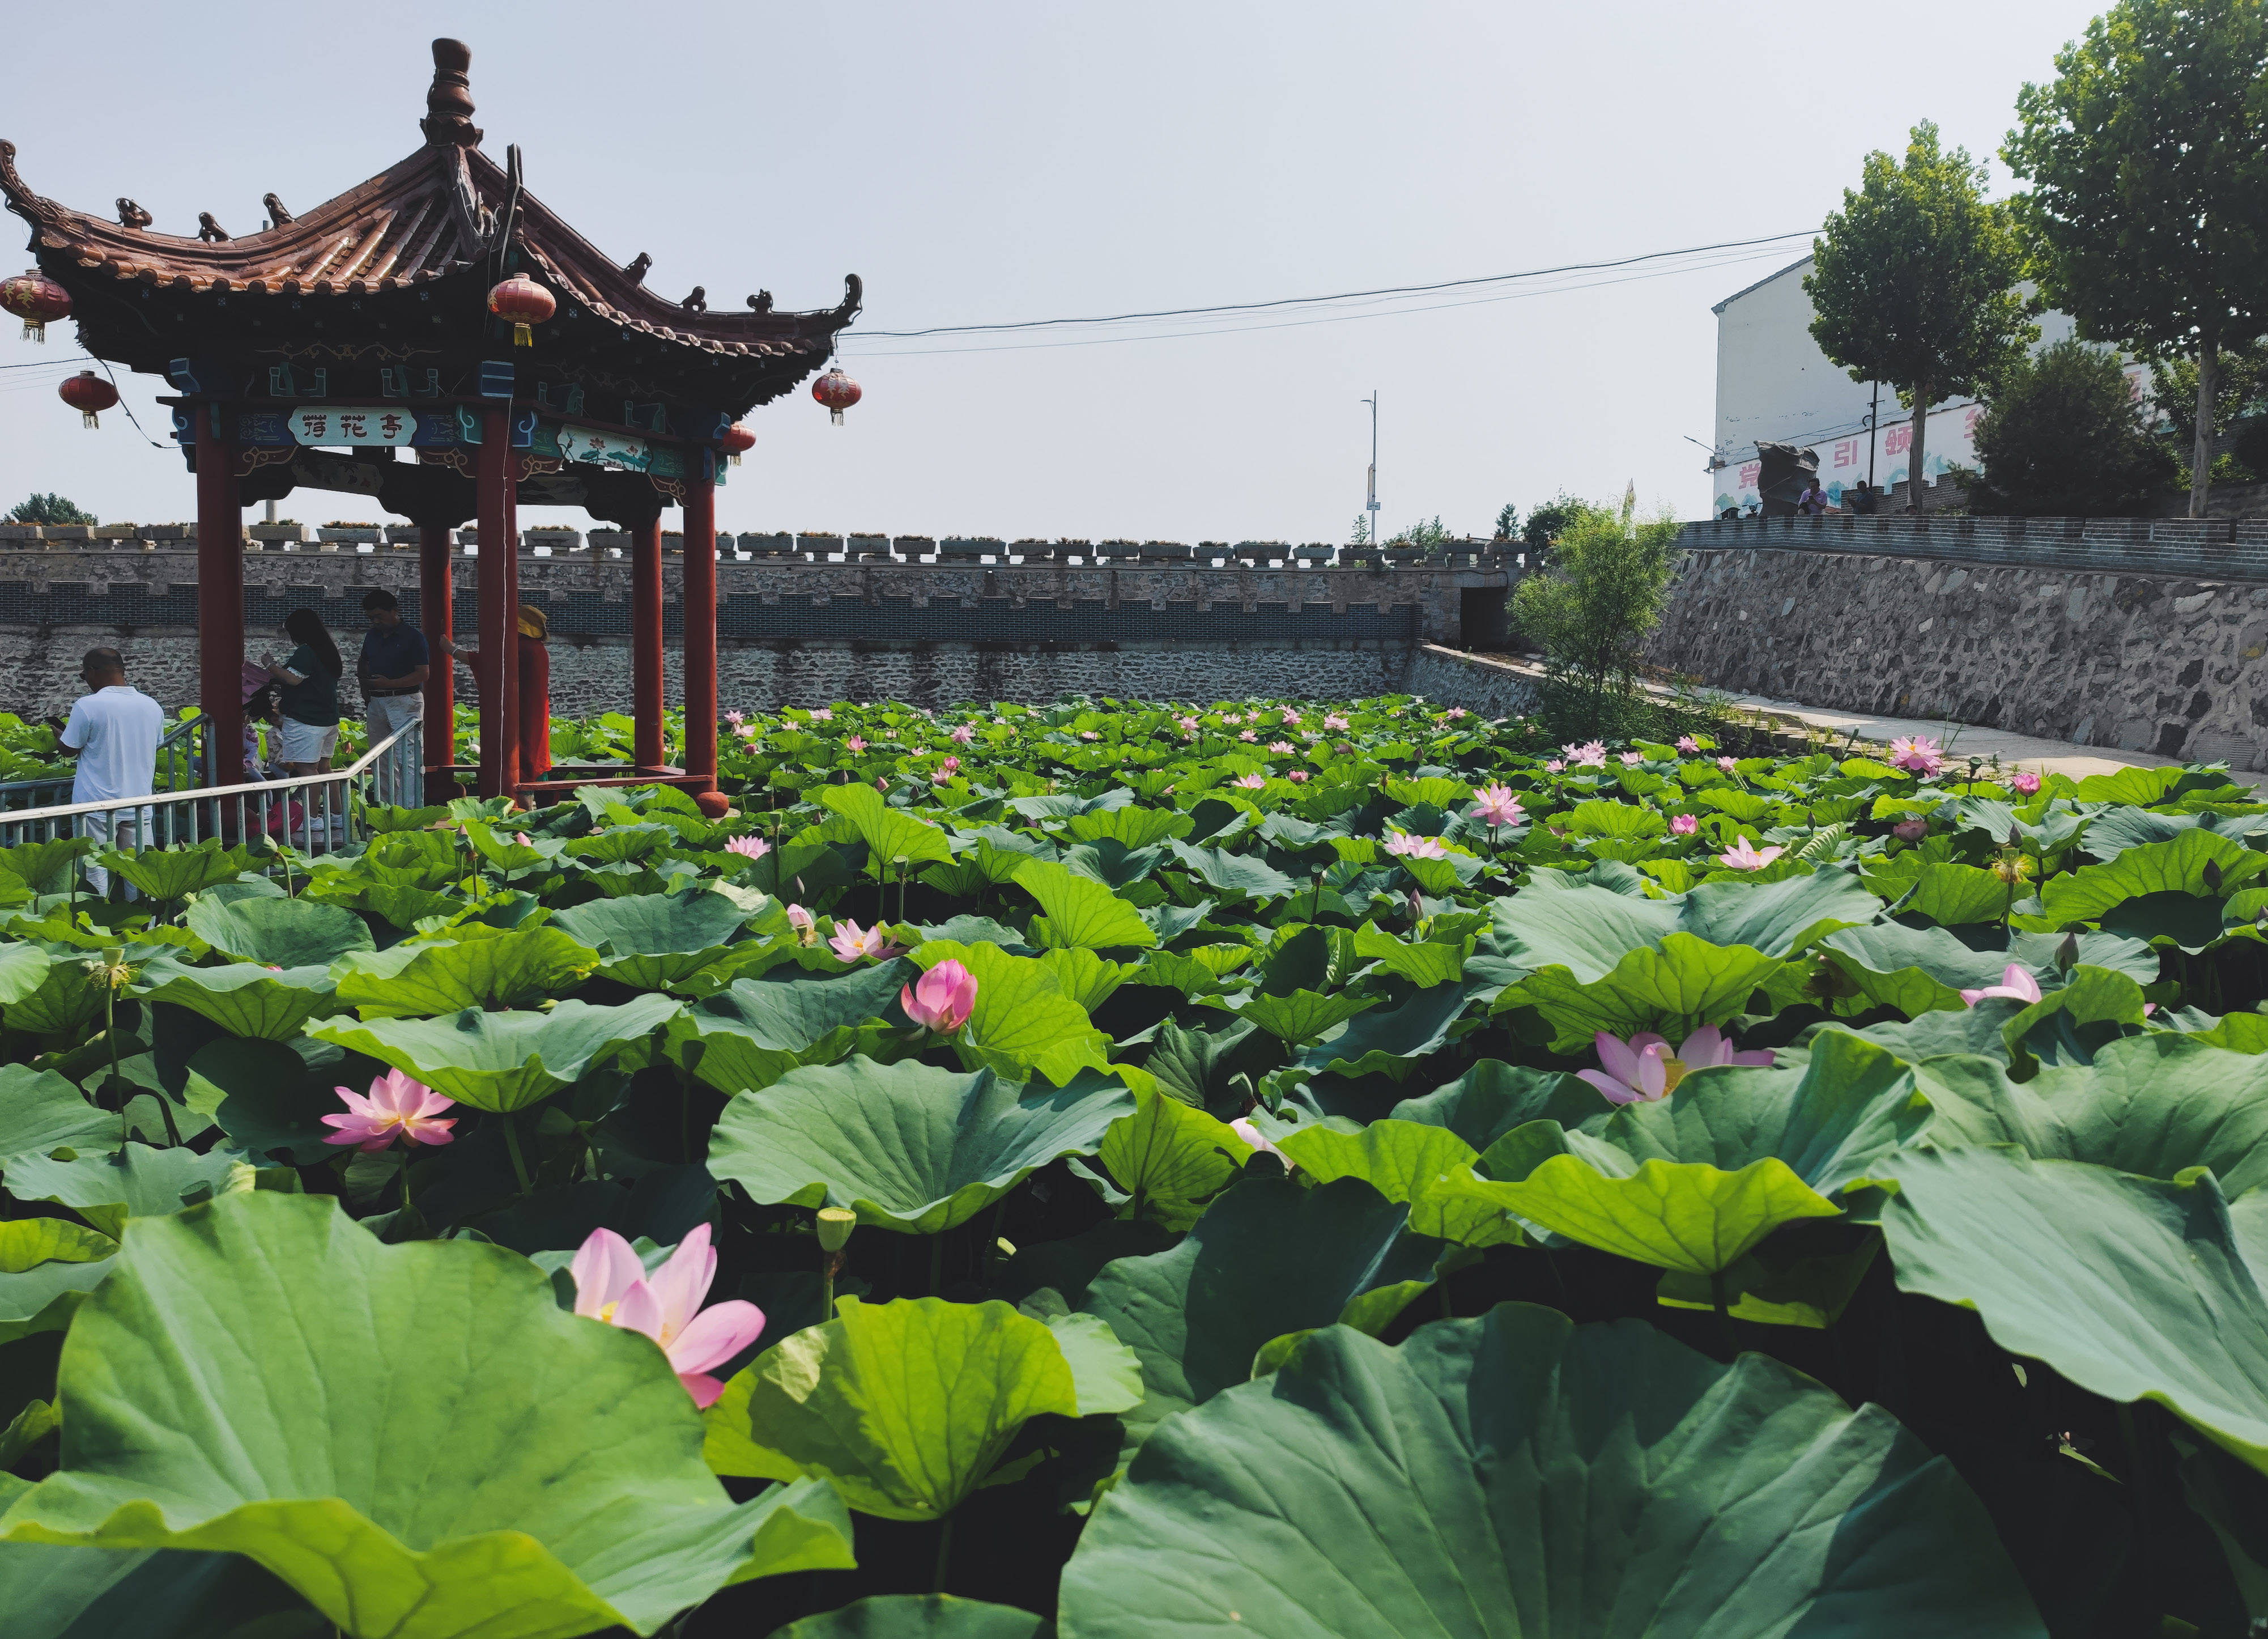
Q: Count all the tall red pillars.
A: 5